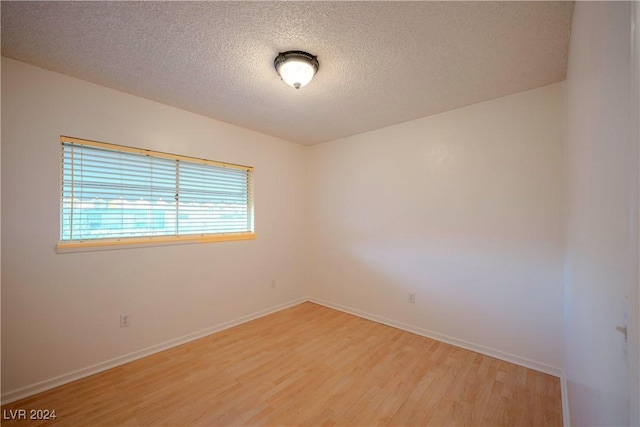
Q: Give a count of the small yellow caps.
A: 0